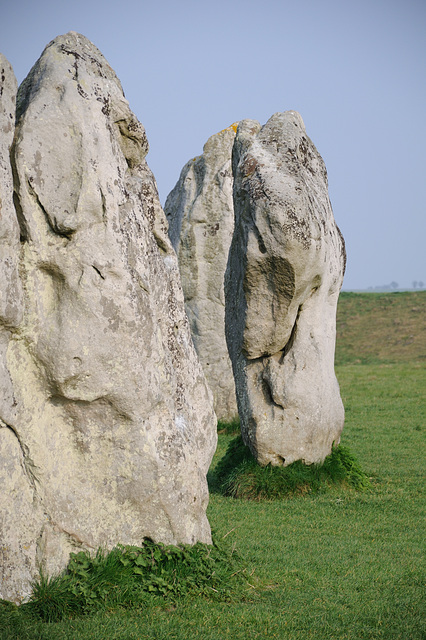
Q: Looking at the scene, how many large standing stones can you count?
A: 3